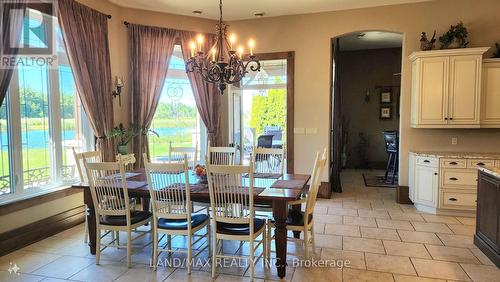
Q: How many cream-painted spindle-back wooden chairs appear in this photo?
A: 8